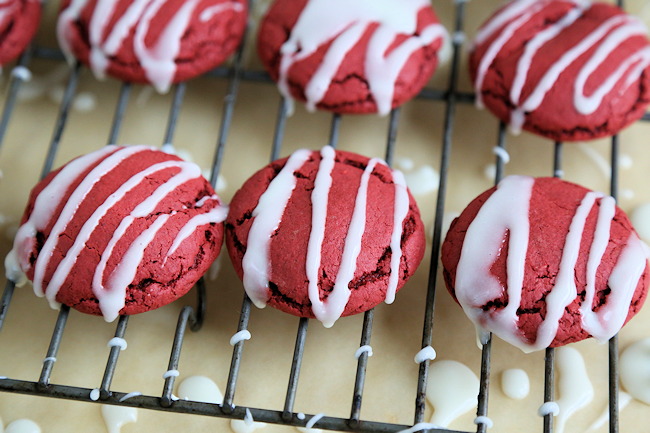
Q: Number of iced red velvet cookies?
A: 7